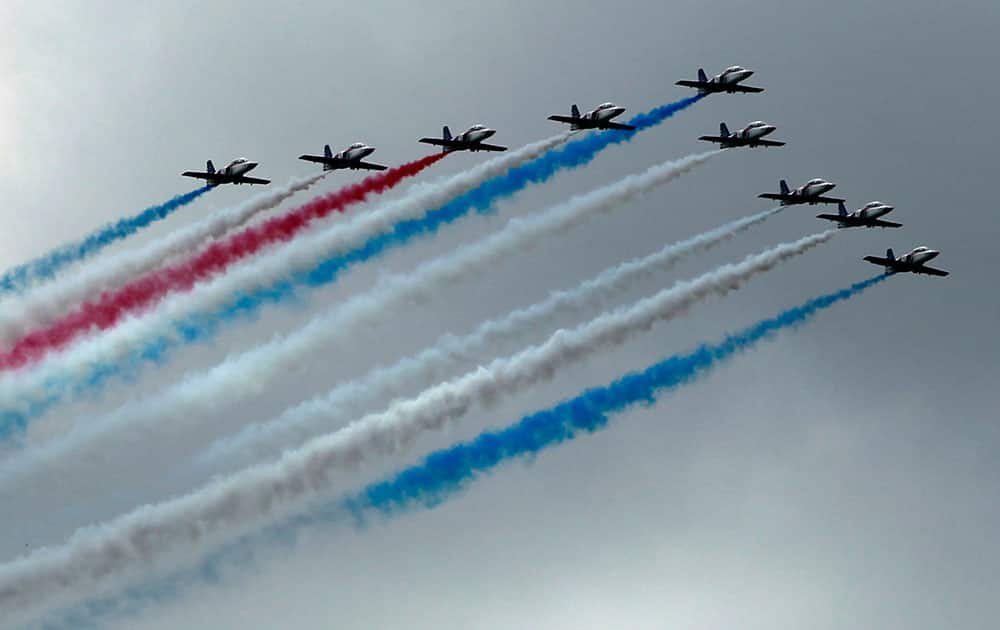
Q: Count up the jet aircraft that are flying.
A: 9